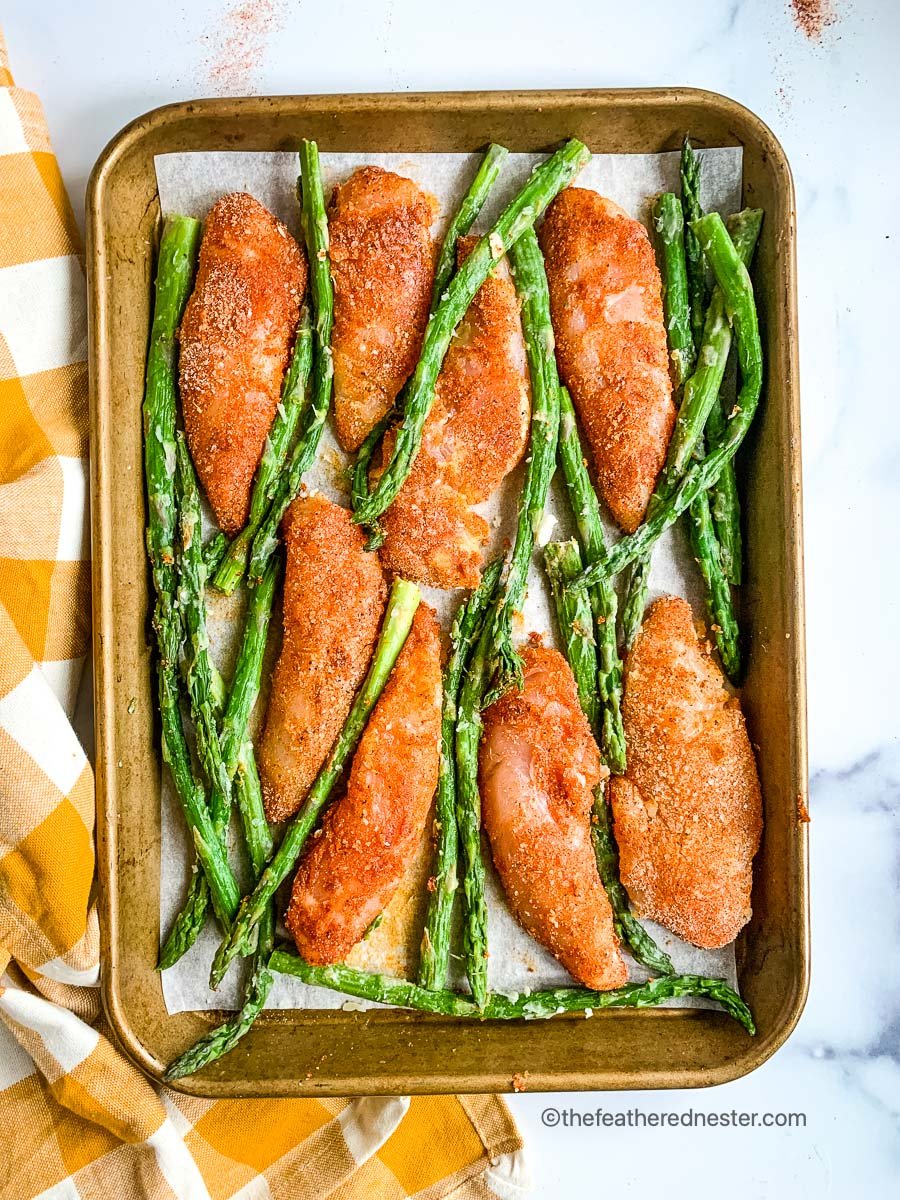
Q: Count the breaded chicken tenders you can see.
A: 8